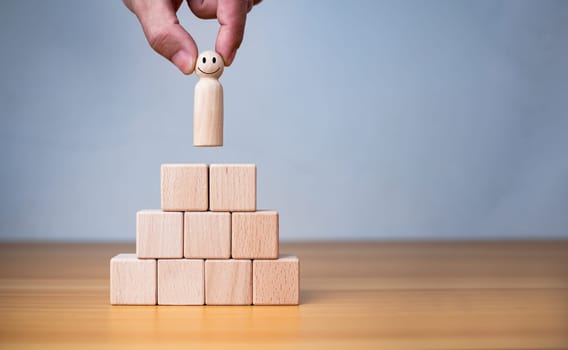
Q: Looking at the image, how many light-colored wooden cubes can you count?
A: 9